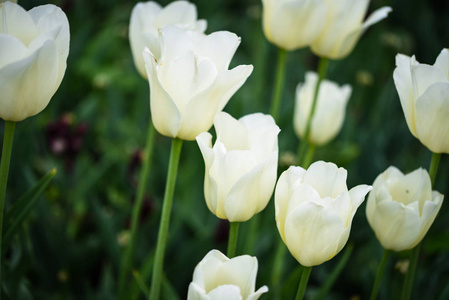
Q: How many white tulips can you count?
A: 11